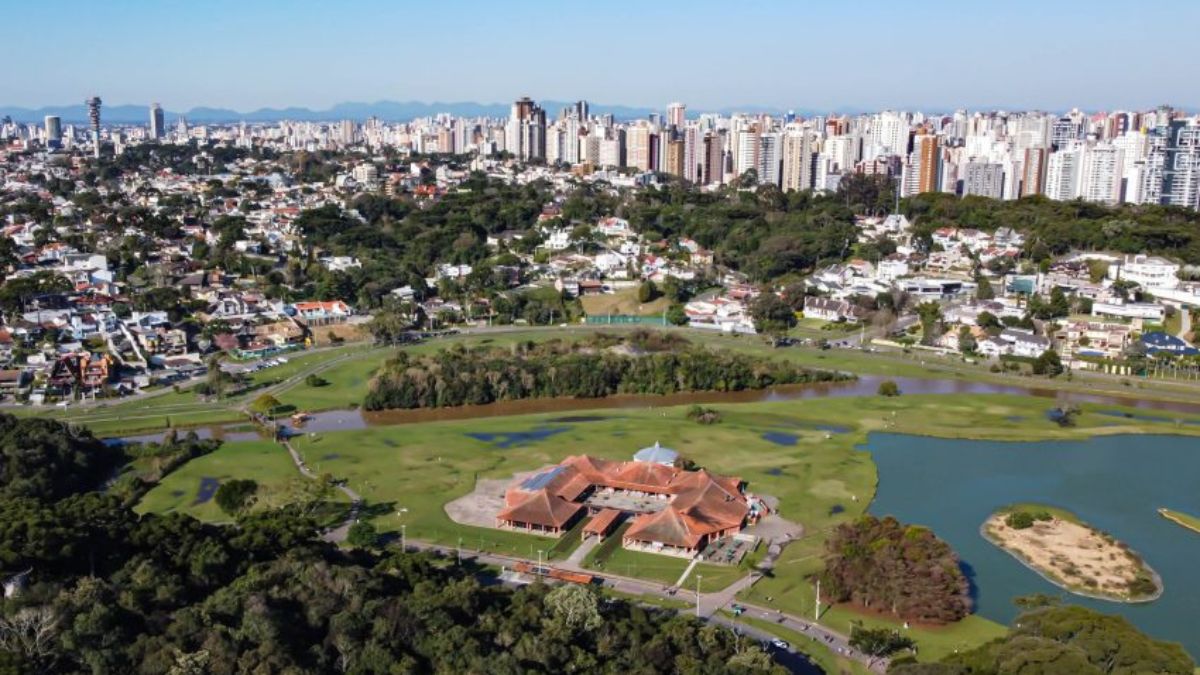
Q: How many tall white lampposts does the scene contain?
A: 5